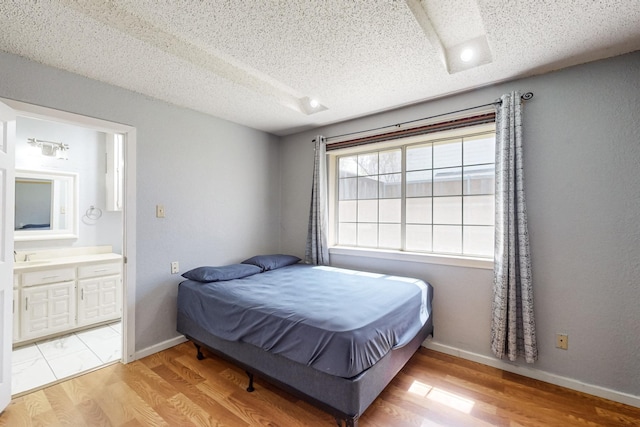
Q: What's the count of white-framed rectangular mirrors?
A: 1